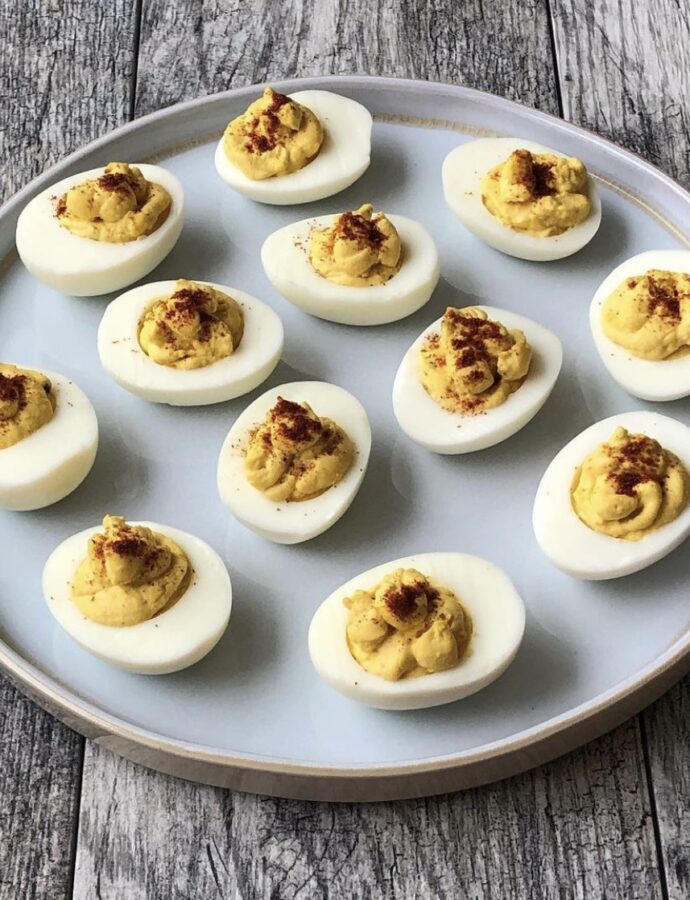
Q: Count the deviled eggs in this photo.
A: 12